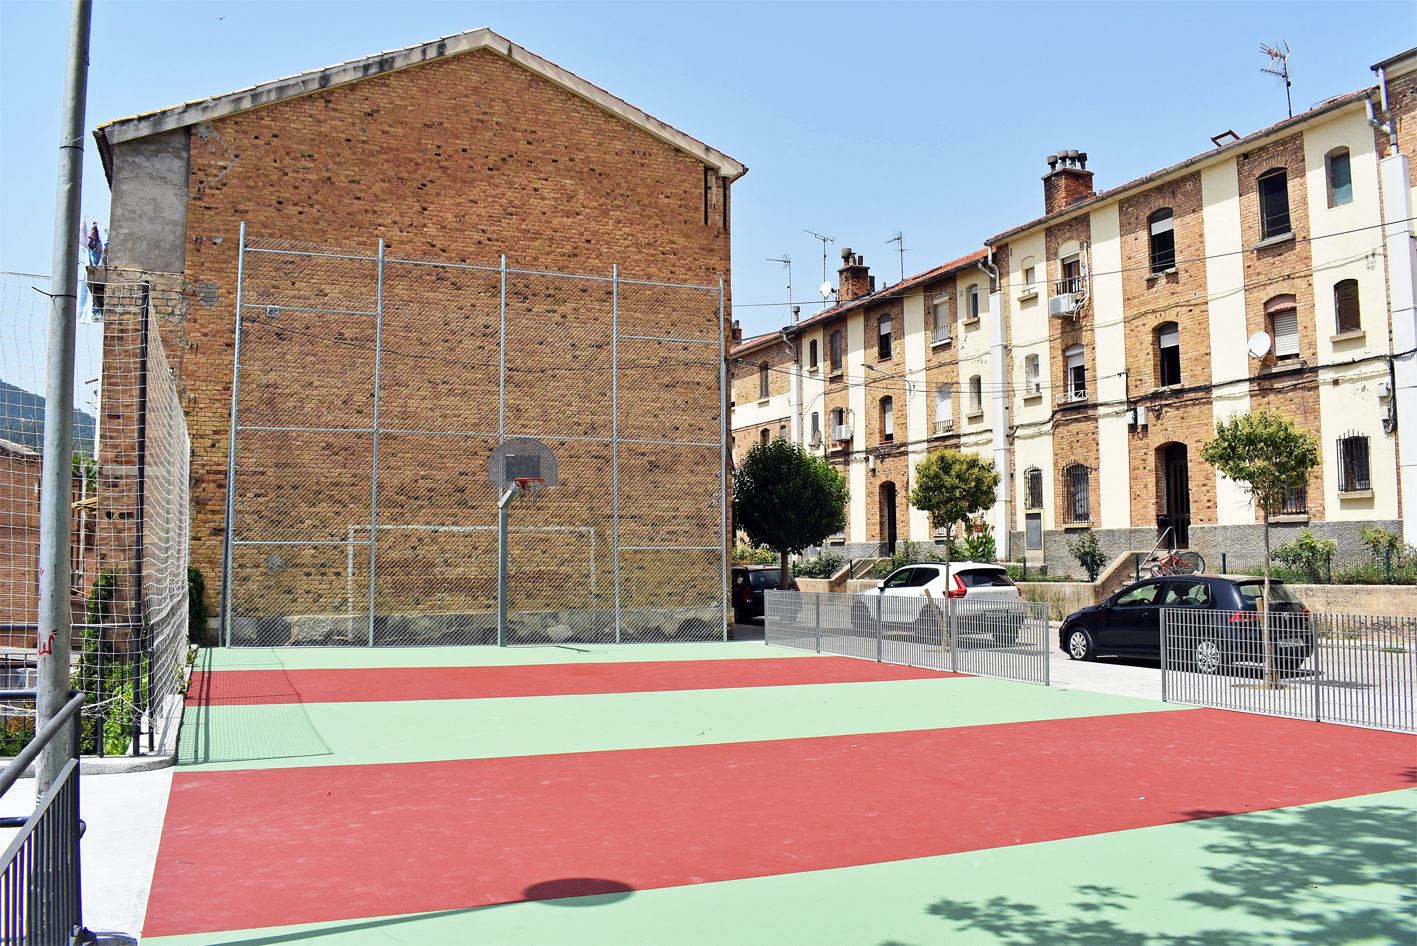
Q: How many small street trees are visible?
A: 3